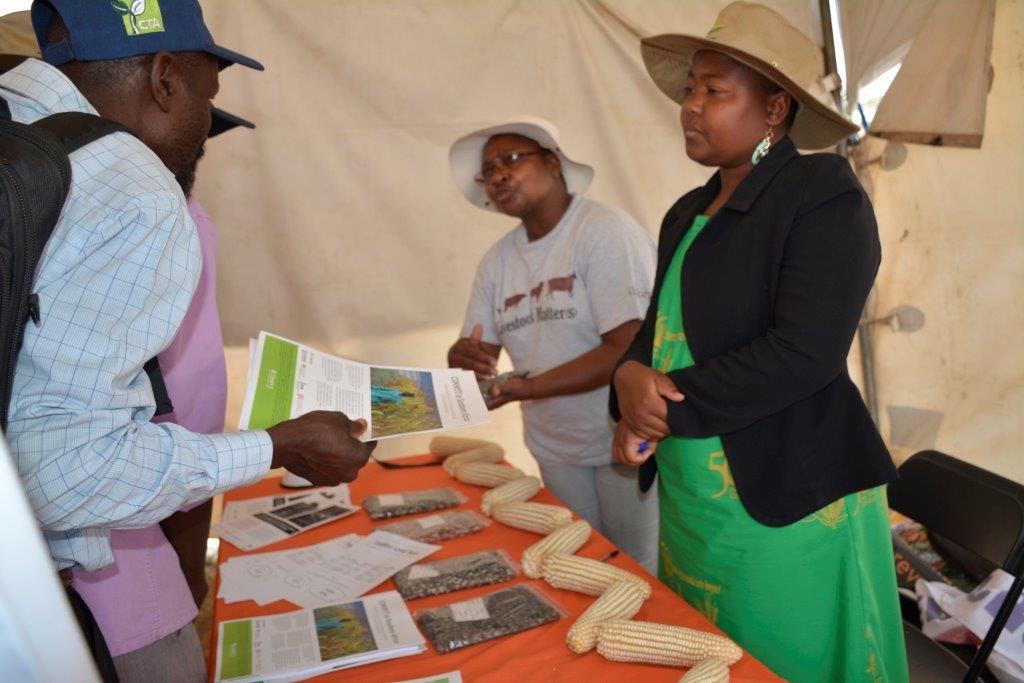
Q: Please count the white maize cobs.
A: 10